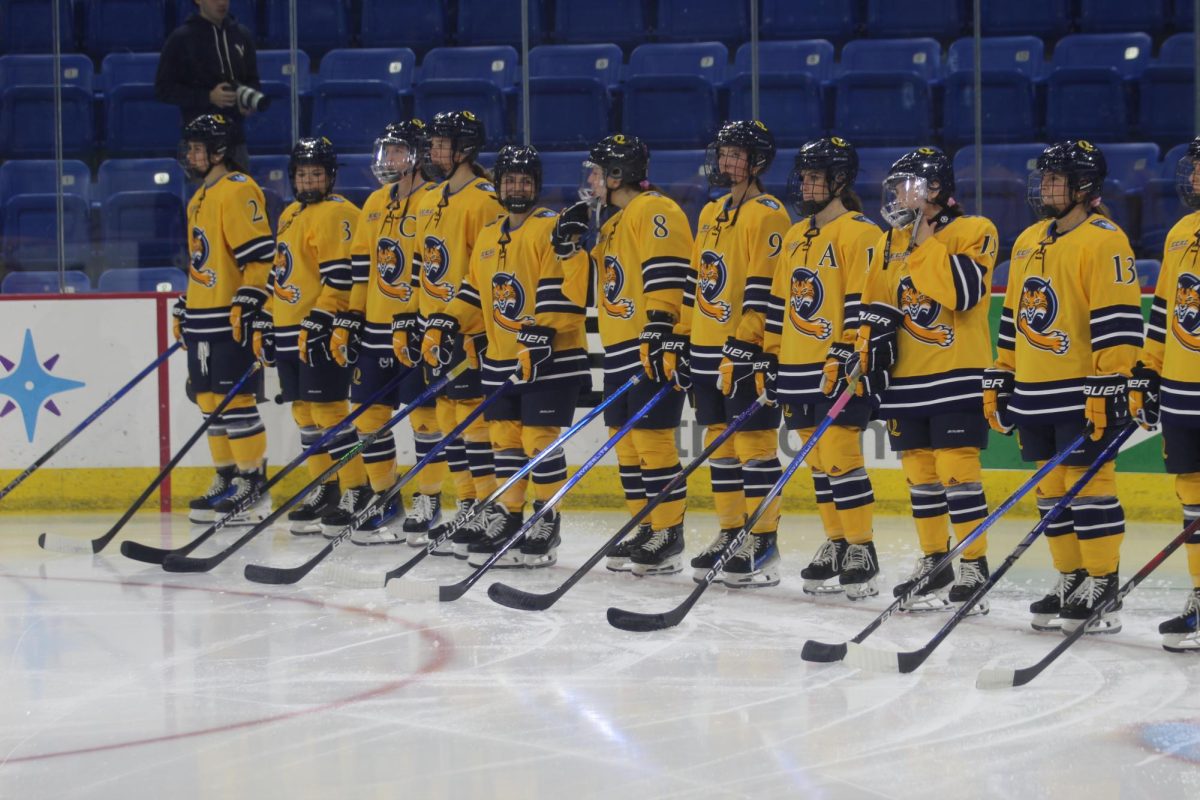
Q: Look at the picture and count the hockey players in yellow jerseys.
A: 11